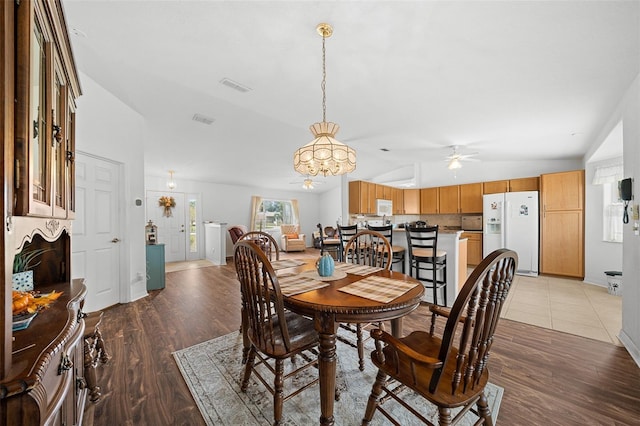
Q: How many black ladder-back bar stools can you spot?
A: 4